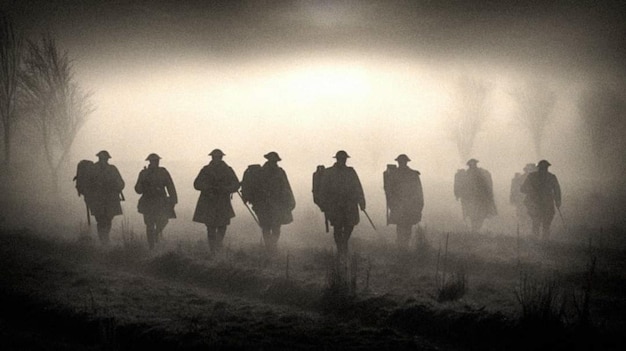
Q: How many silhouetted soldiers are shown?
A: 9